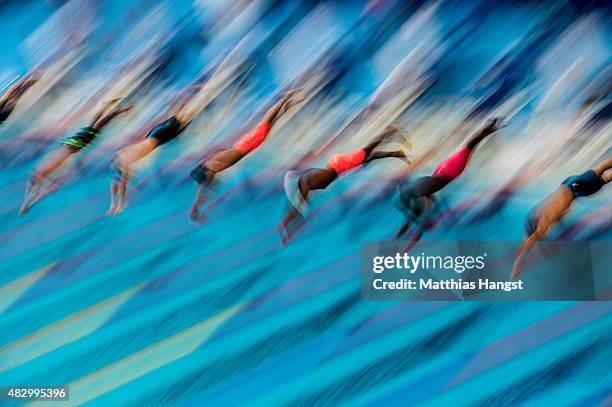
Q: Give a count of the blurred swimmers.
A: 7